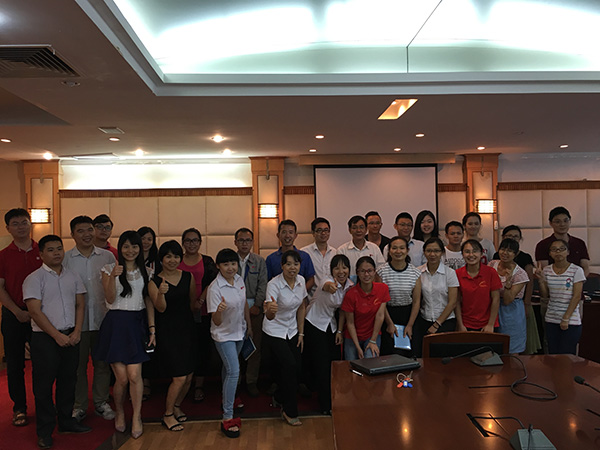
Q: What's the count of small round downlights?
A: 12